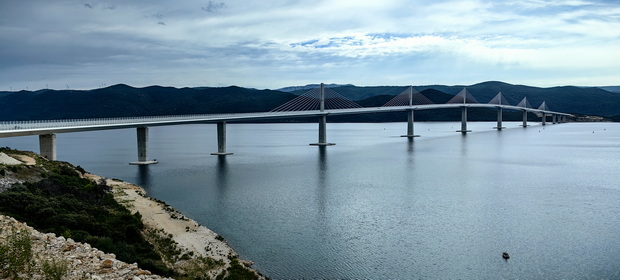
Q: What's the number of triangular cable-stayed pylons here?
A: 6